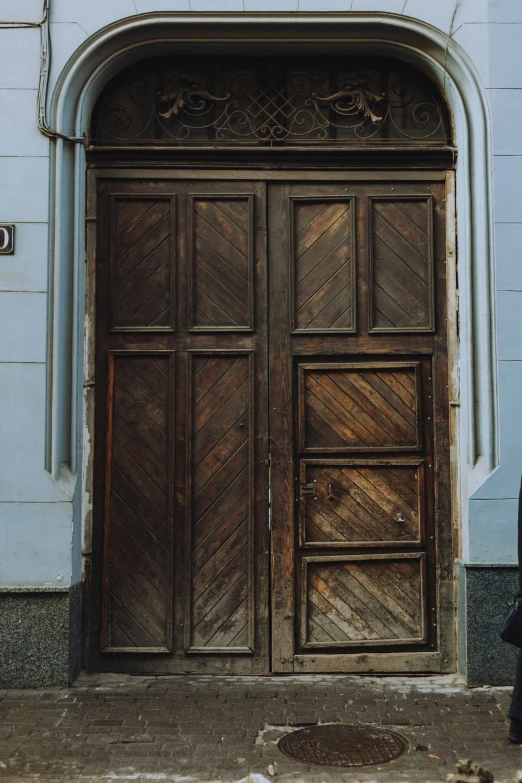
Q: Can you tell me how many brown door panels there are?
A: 9